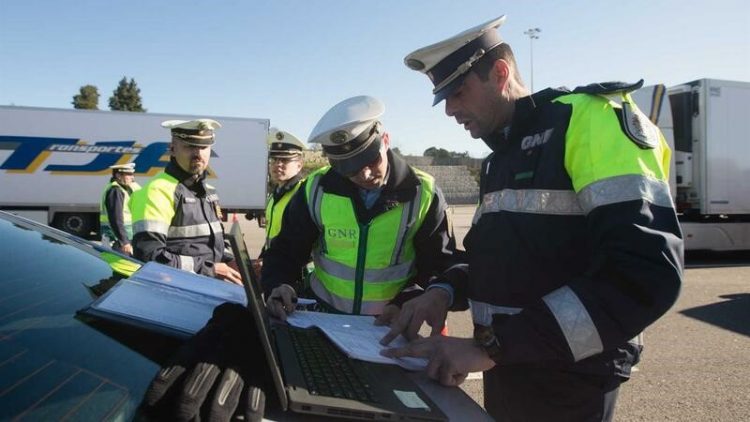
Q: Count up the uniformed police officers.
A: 5